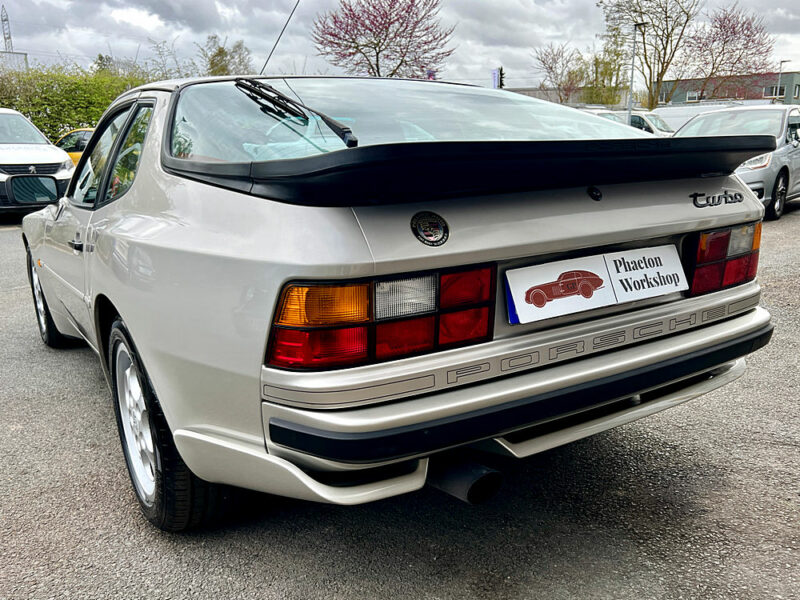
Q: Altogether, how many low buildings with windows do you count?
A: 1